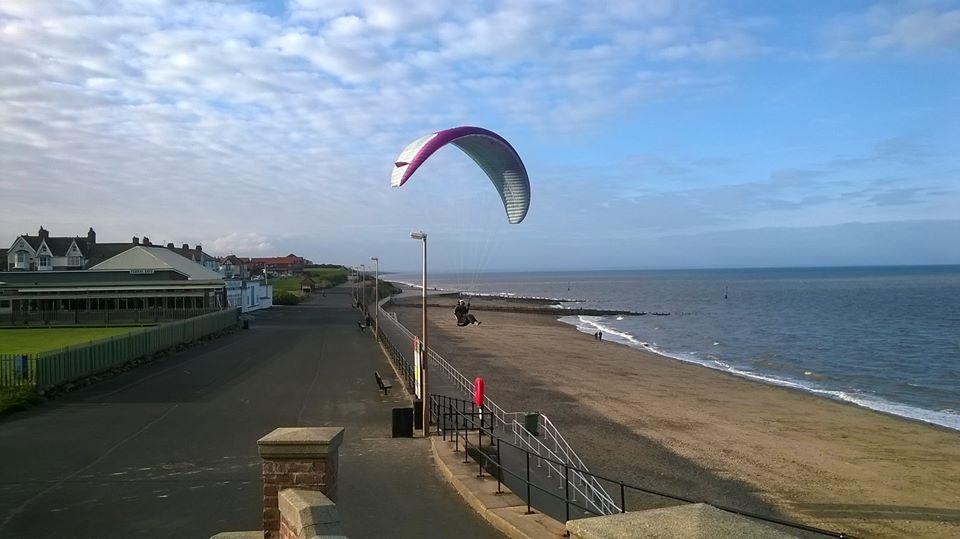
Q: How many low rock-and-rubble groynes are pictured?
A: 2